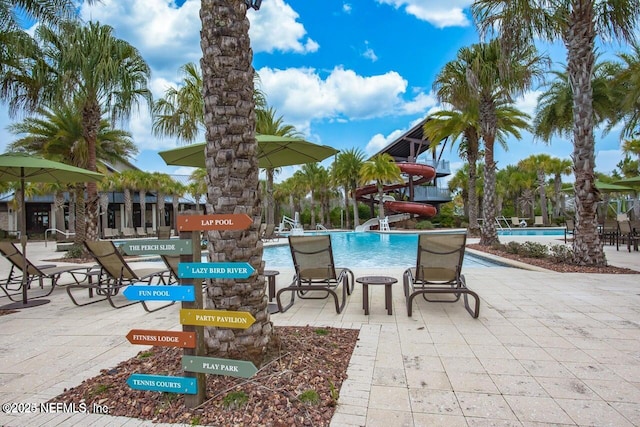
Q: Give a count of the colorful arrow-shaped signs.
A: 8